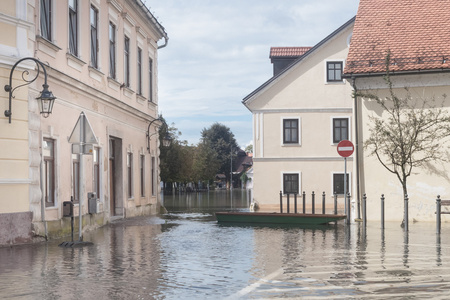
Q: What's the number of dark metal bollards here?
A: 12